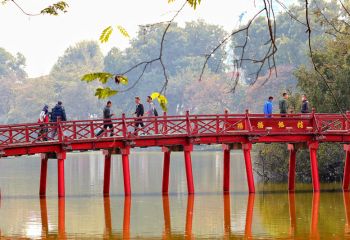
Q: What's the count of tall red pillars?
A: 11